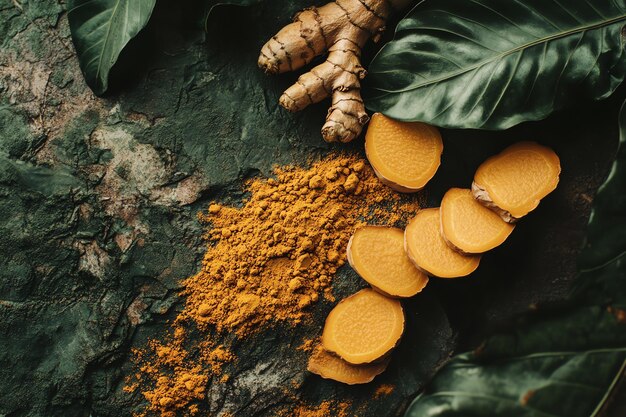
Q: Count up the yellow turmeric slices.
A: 7